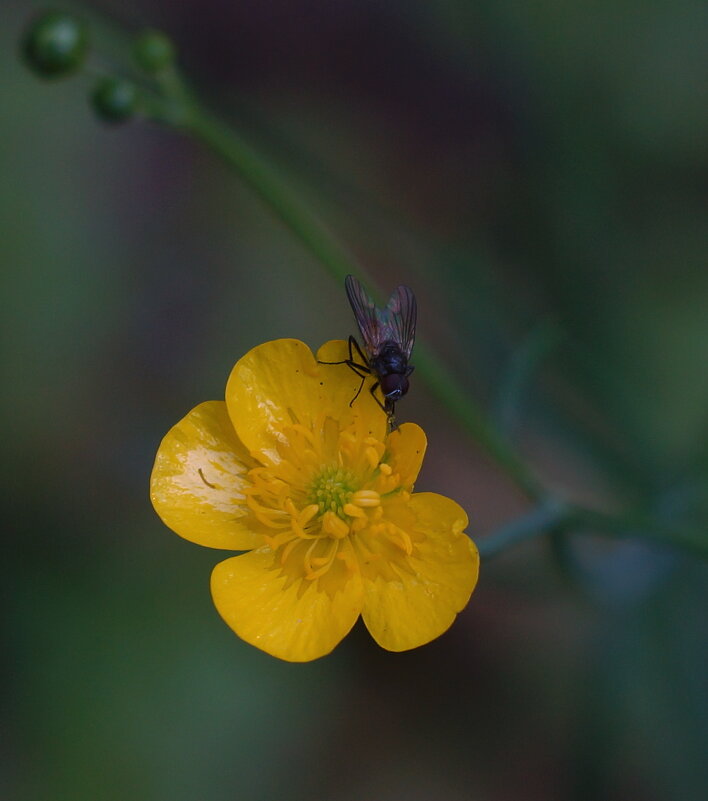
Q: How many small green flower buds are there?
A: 3